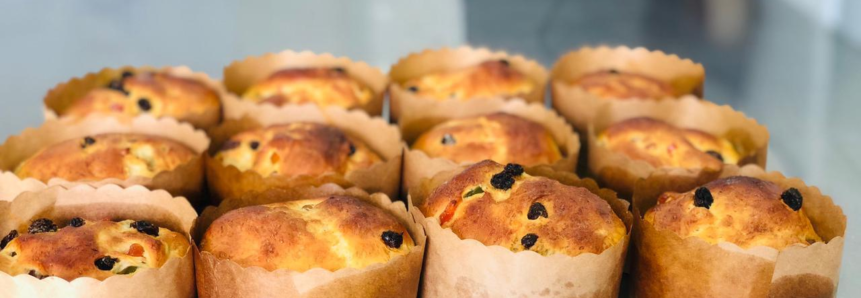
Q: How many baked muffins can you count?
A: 12